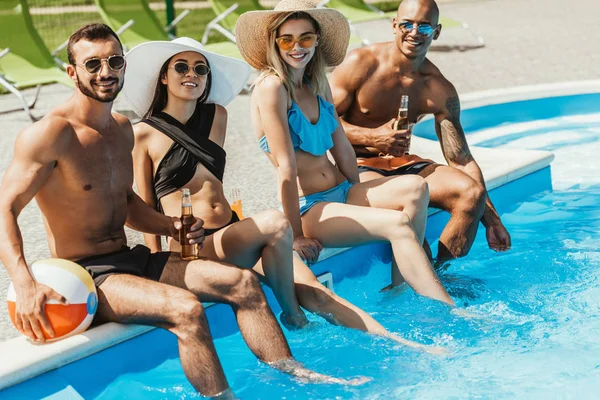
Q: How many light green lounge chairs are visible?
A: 4